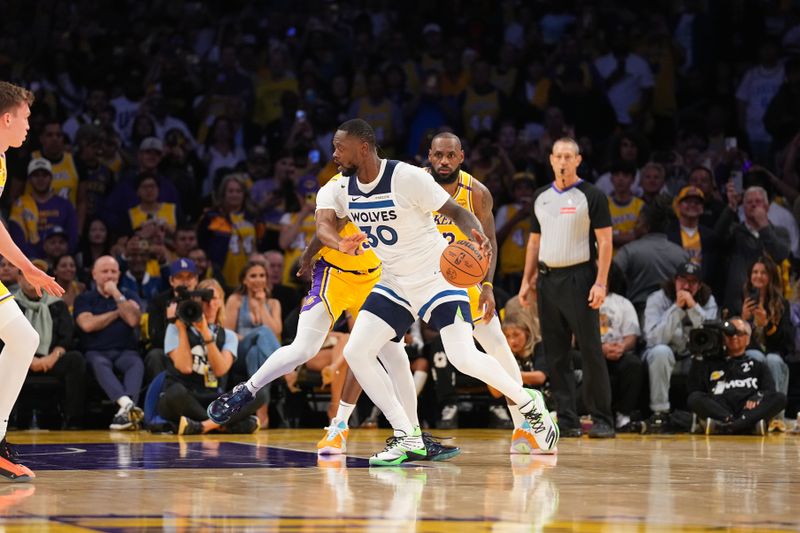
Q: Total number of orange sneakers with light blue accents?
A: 2